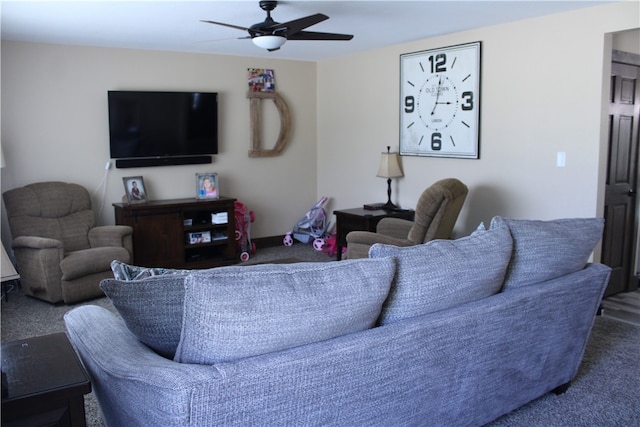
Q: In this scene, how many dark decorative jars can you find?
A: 0